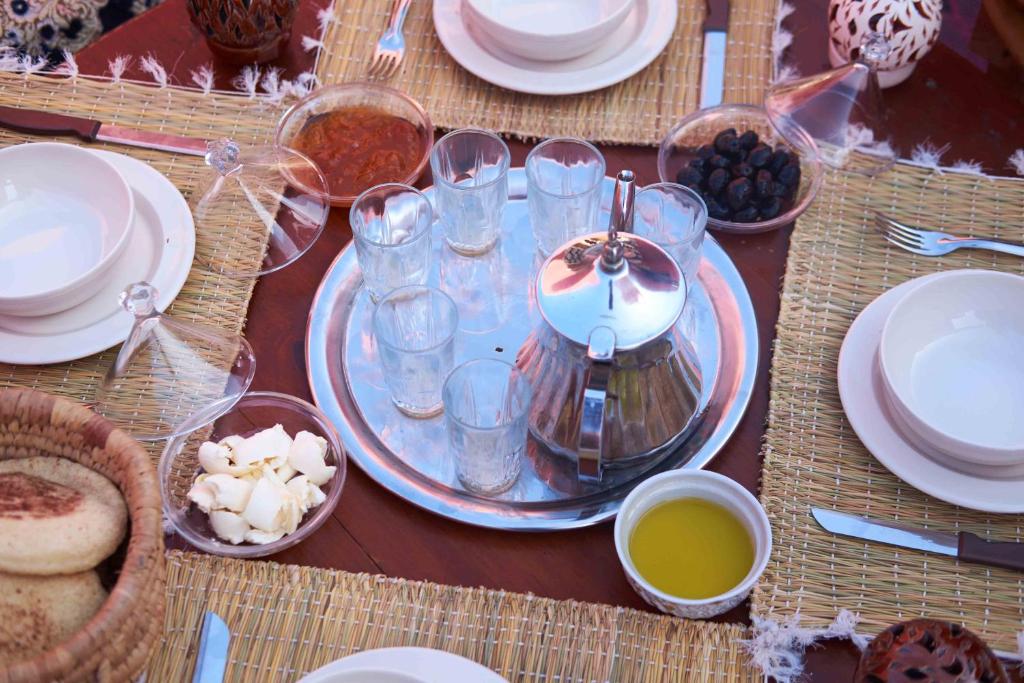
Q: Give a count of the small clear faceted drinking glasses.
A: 6